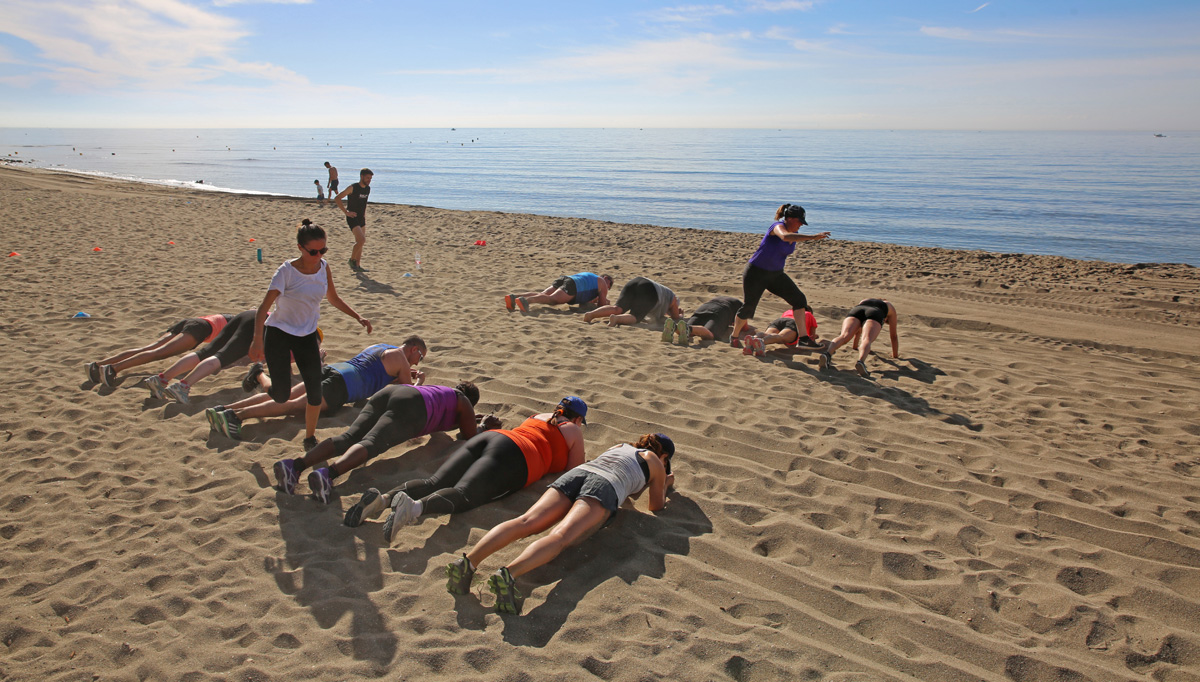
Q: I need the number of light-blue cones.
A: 2